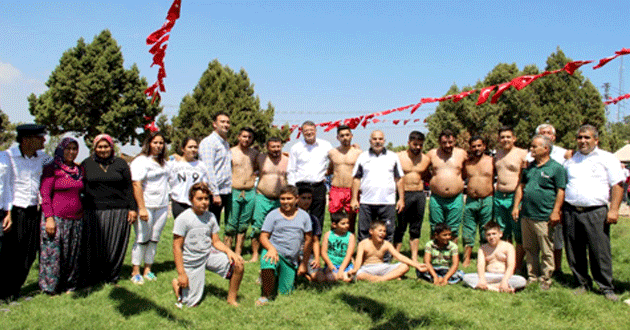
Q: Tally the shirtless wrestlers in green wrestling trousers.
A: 5